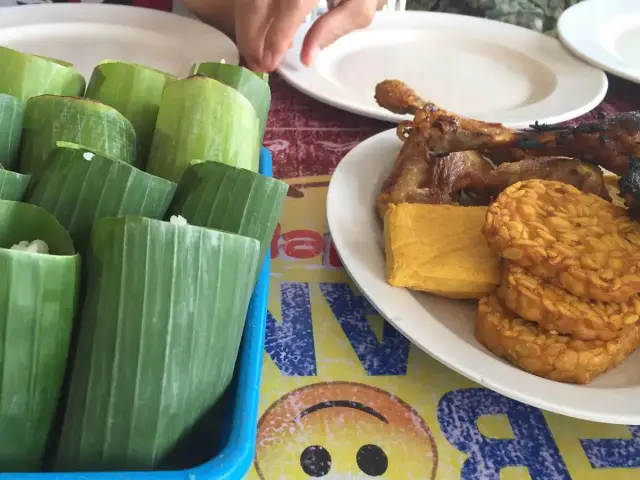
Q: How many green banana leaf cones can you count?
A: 11